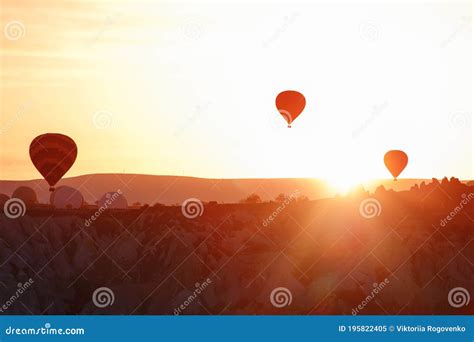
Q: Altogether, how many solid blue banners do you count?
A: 1